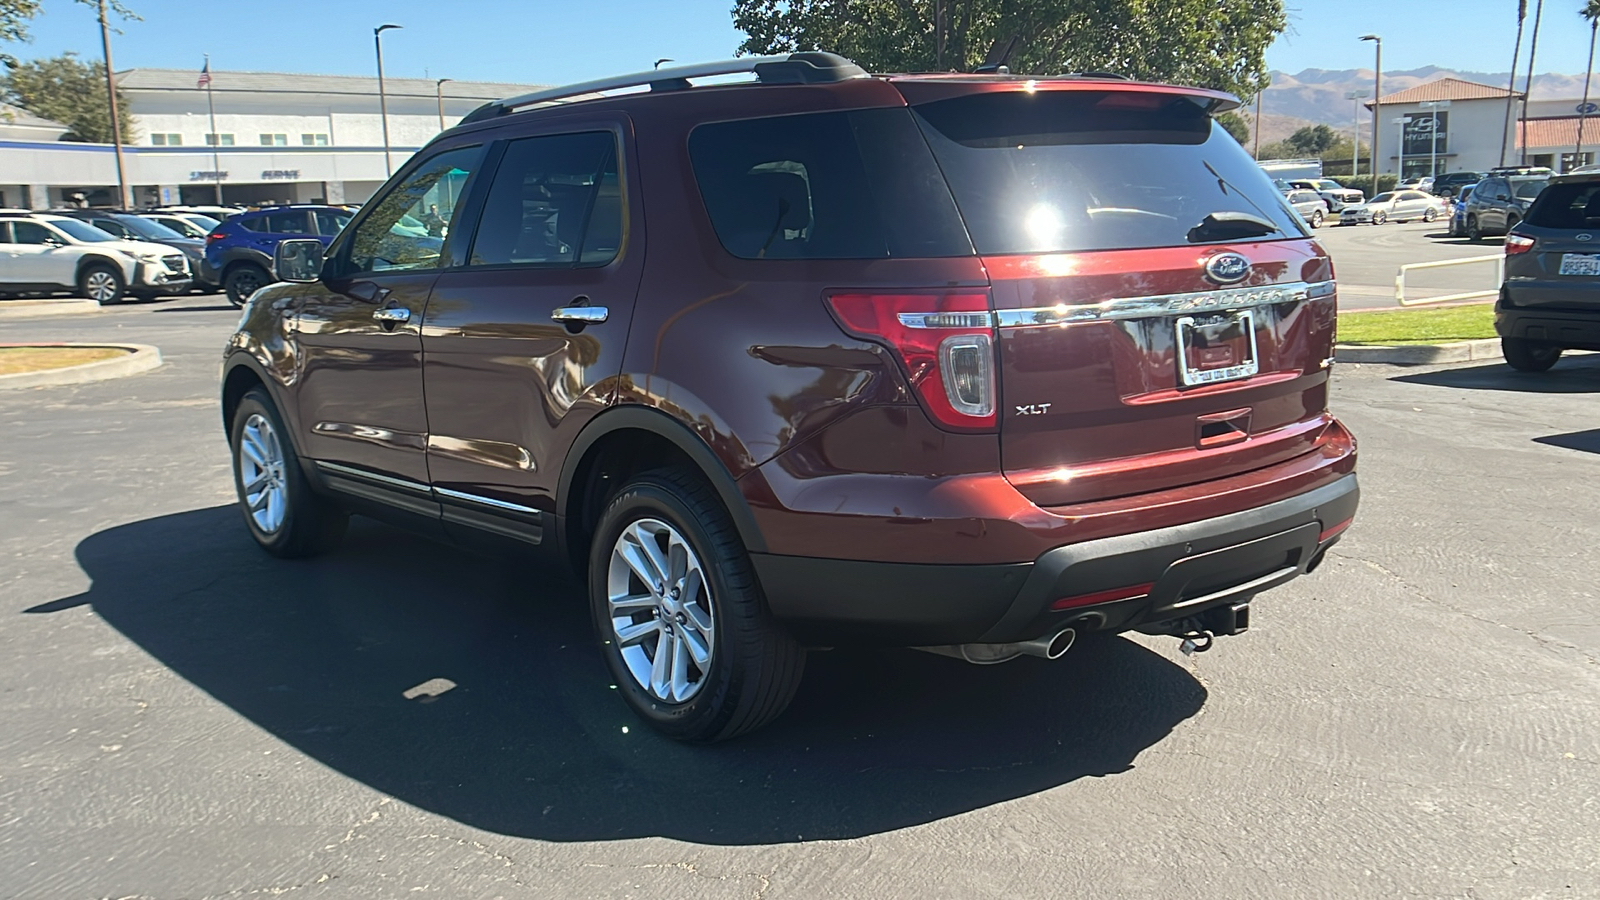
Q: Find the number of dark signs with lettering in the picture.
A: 1